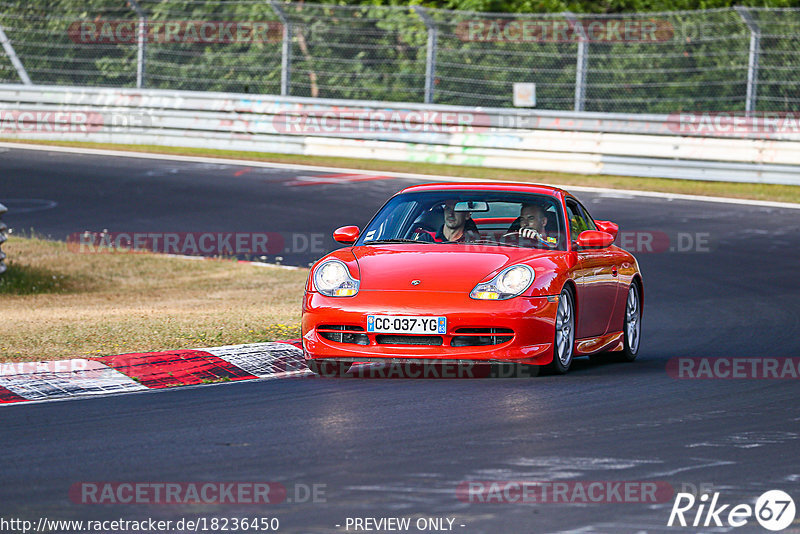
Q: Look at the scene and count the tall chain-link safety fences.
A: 1